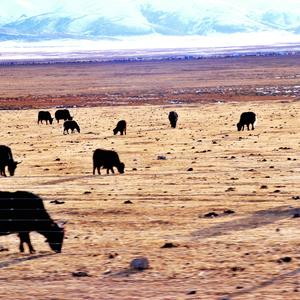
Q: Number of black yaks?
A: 9